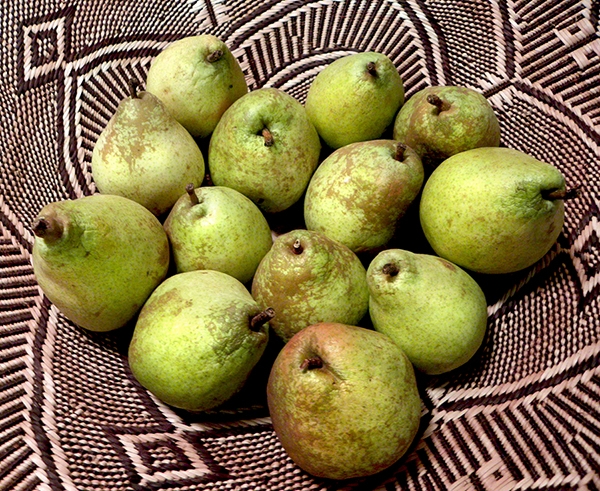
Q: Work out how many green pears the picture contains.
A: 13